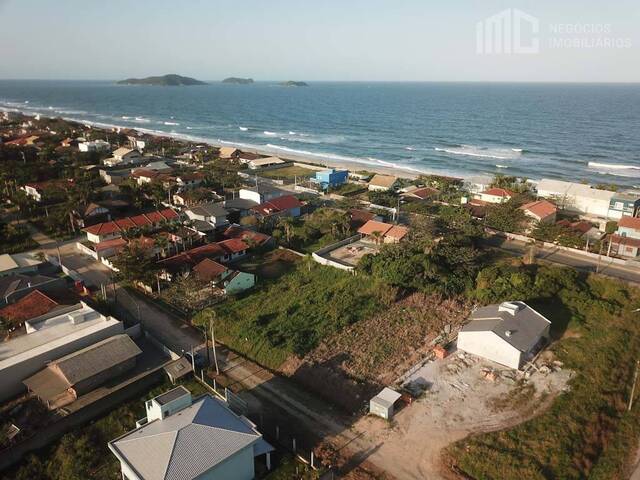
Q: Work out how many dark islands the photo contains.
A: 3